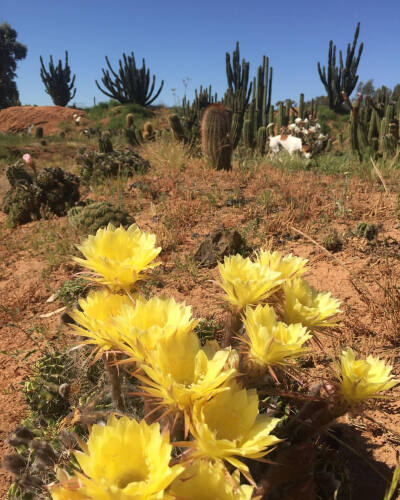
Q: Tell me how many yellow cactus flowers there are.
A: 12